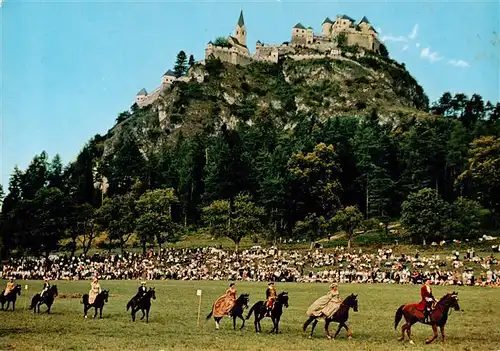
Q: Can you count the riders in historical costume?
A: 8